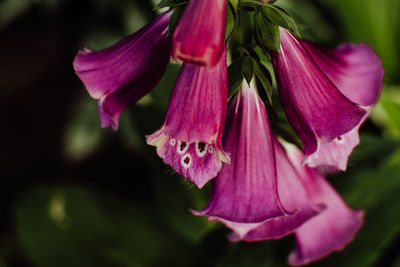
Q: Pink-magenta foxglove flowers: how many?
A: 8